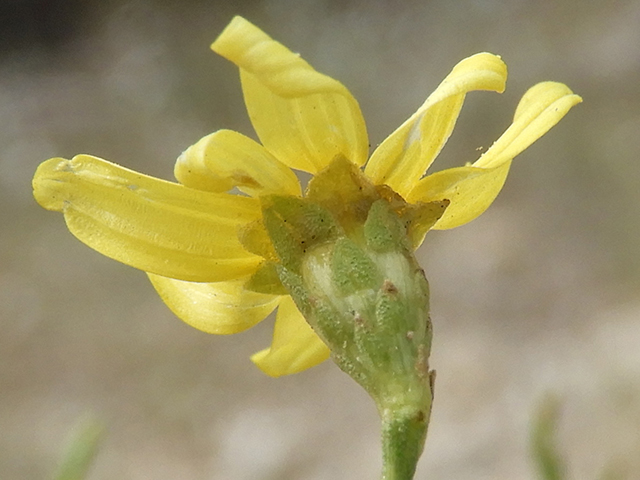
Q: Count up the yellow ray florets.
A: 7